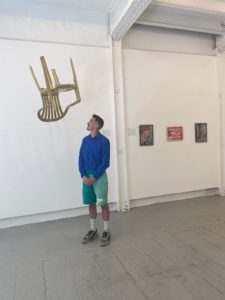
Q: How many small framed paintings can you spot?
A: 3